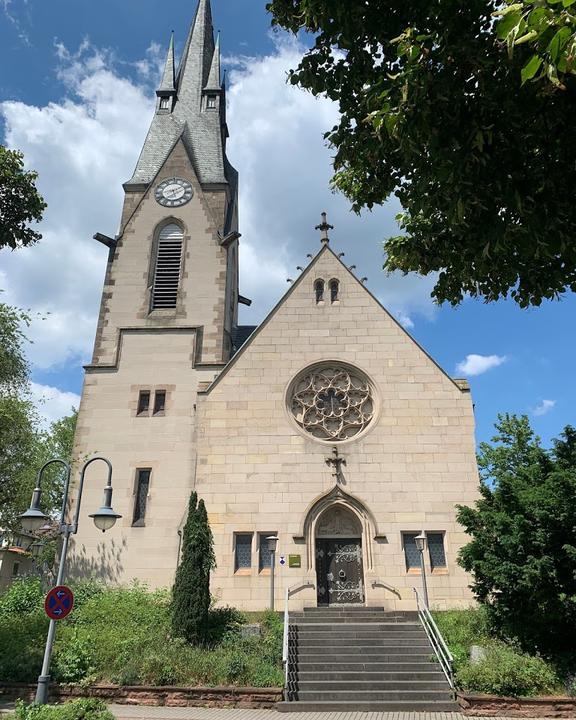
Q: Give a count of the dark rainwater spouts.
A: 3